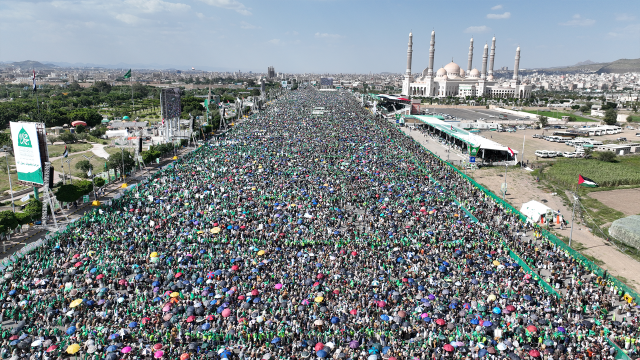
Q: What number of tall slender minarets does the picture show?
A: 6